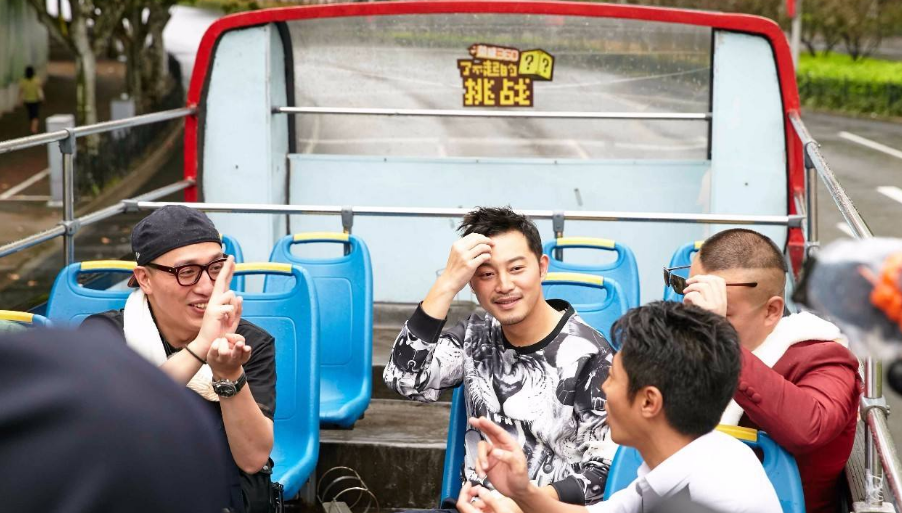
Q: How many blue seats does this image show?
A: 10